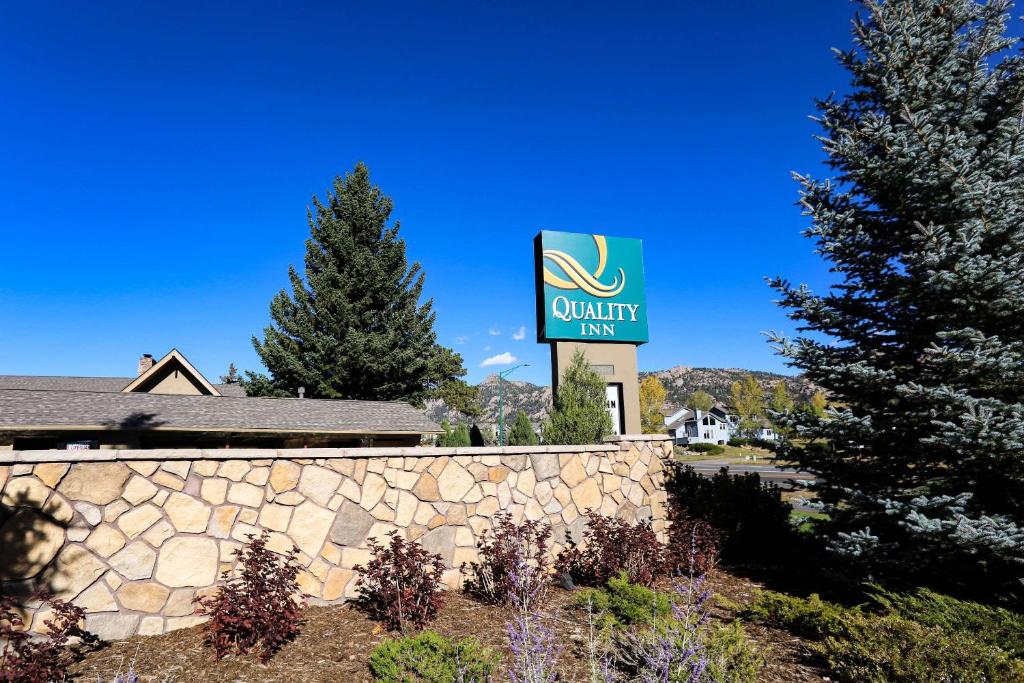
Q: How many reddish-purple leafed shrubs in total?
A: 6